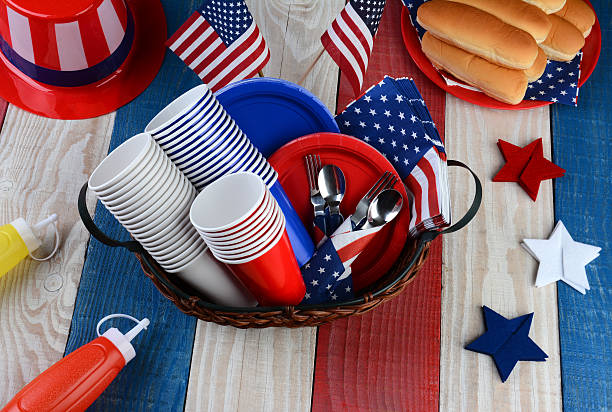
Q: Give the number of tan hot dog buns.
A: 7